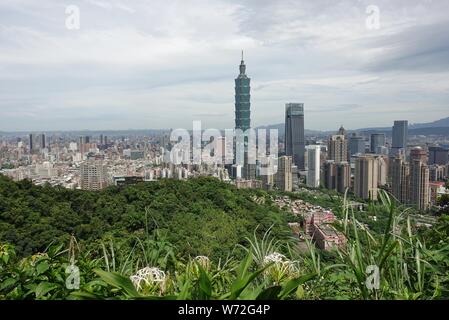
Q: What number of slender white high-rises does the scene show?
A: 1